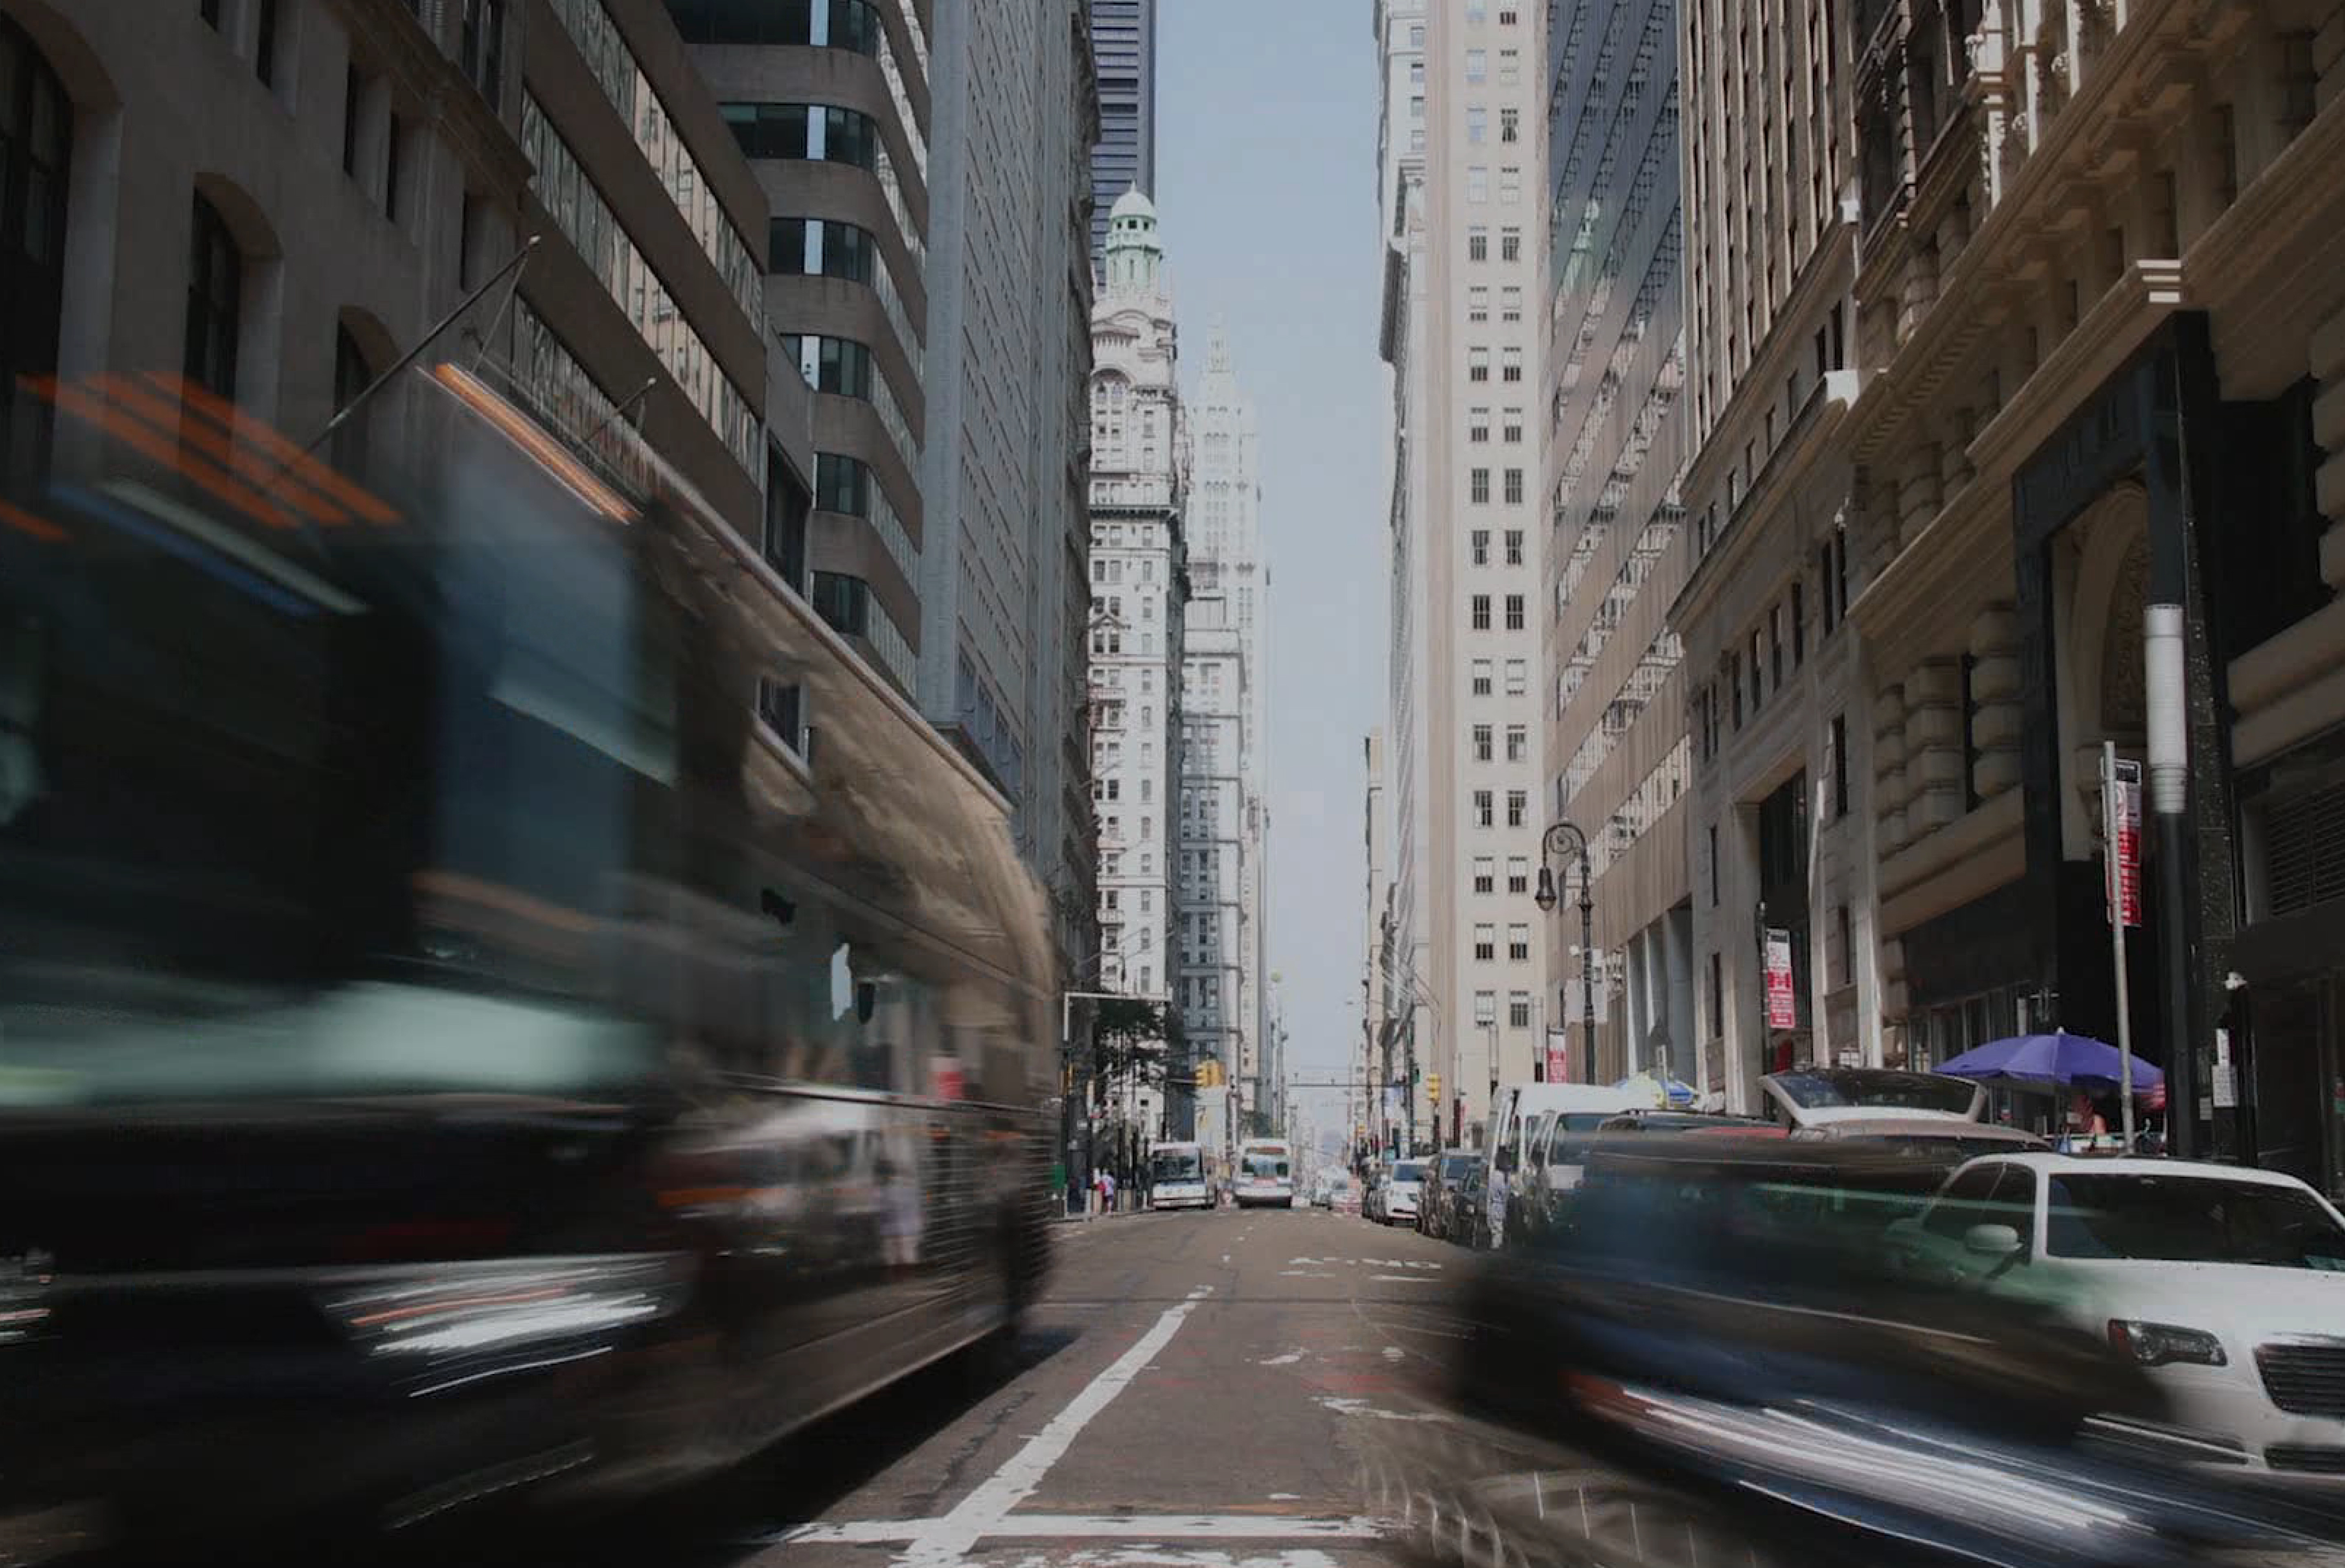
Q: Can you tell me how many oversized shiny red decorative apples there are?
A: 0